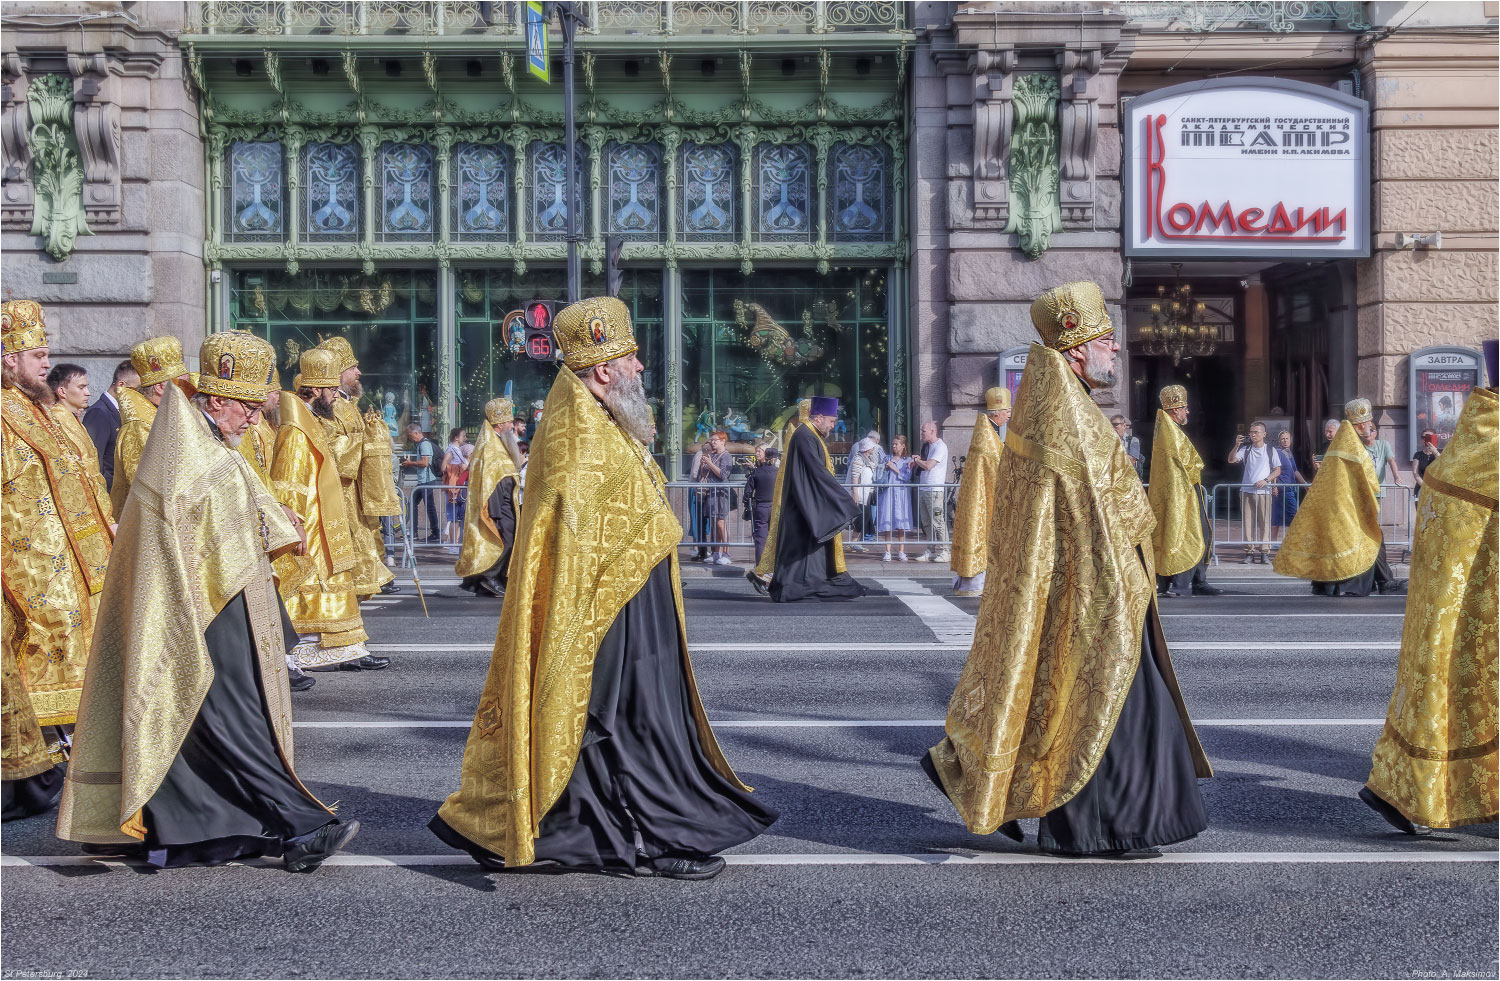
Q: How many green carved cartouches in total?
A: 2